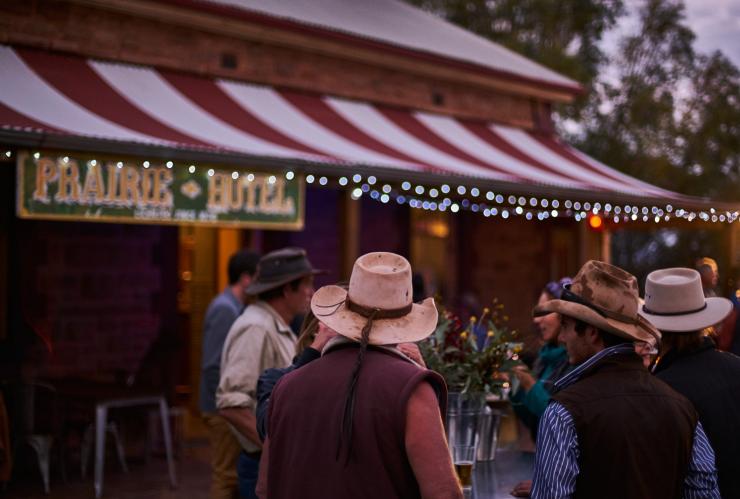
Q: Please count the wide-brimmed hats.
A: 4